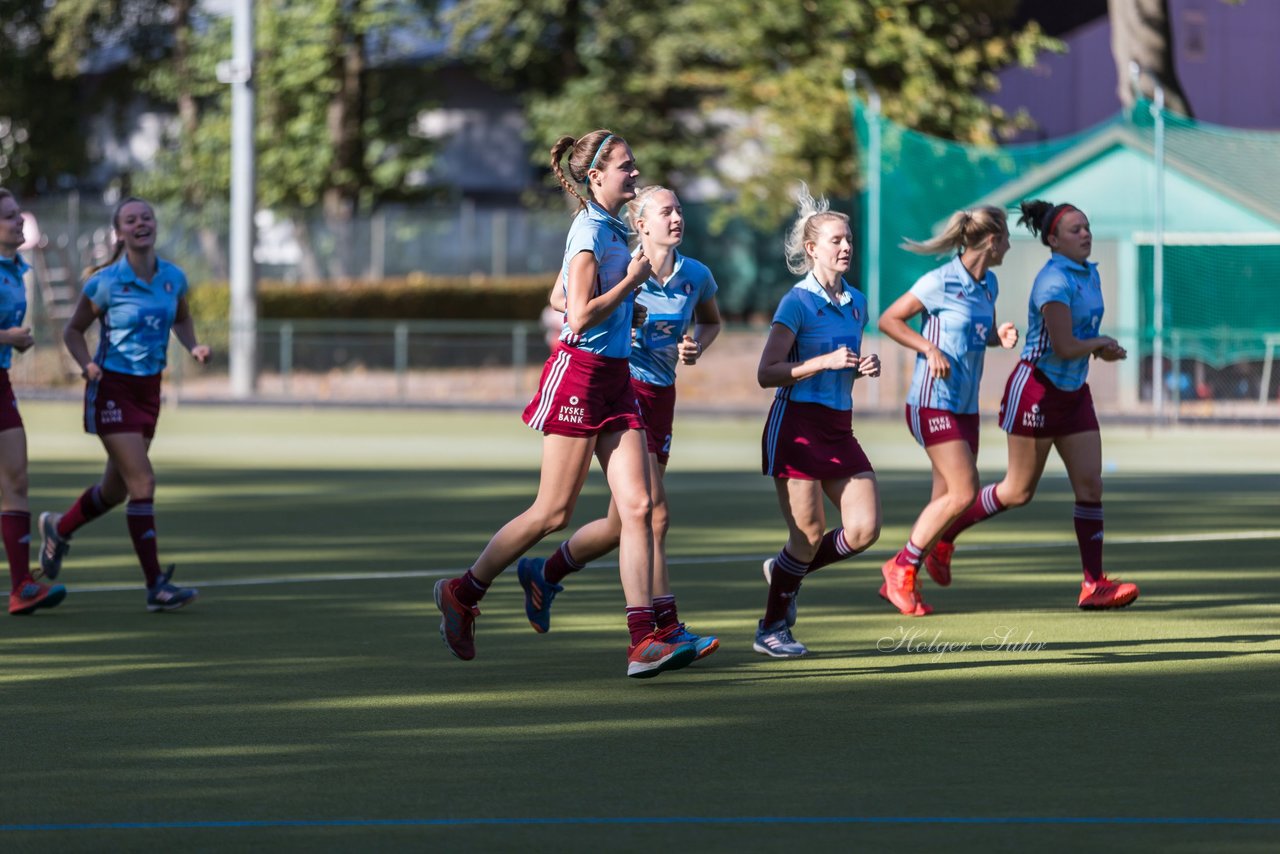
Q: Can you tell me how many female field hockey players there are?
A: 7